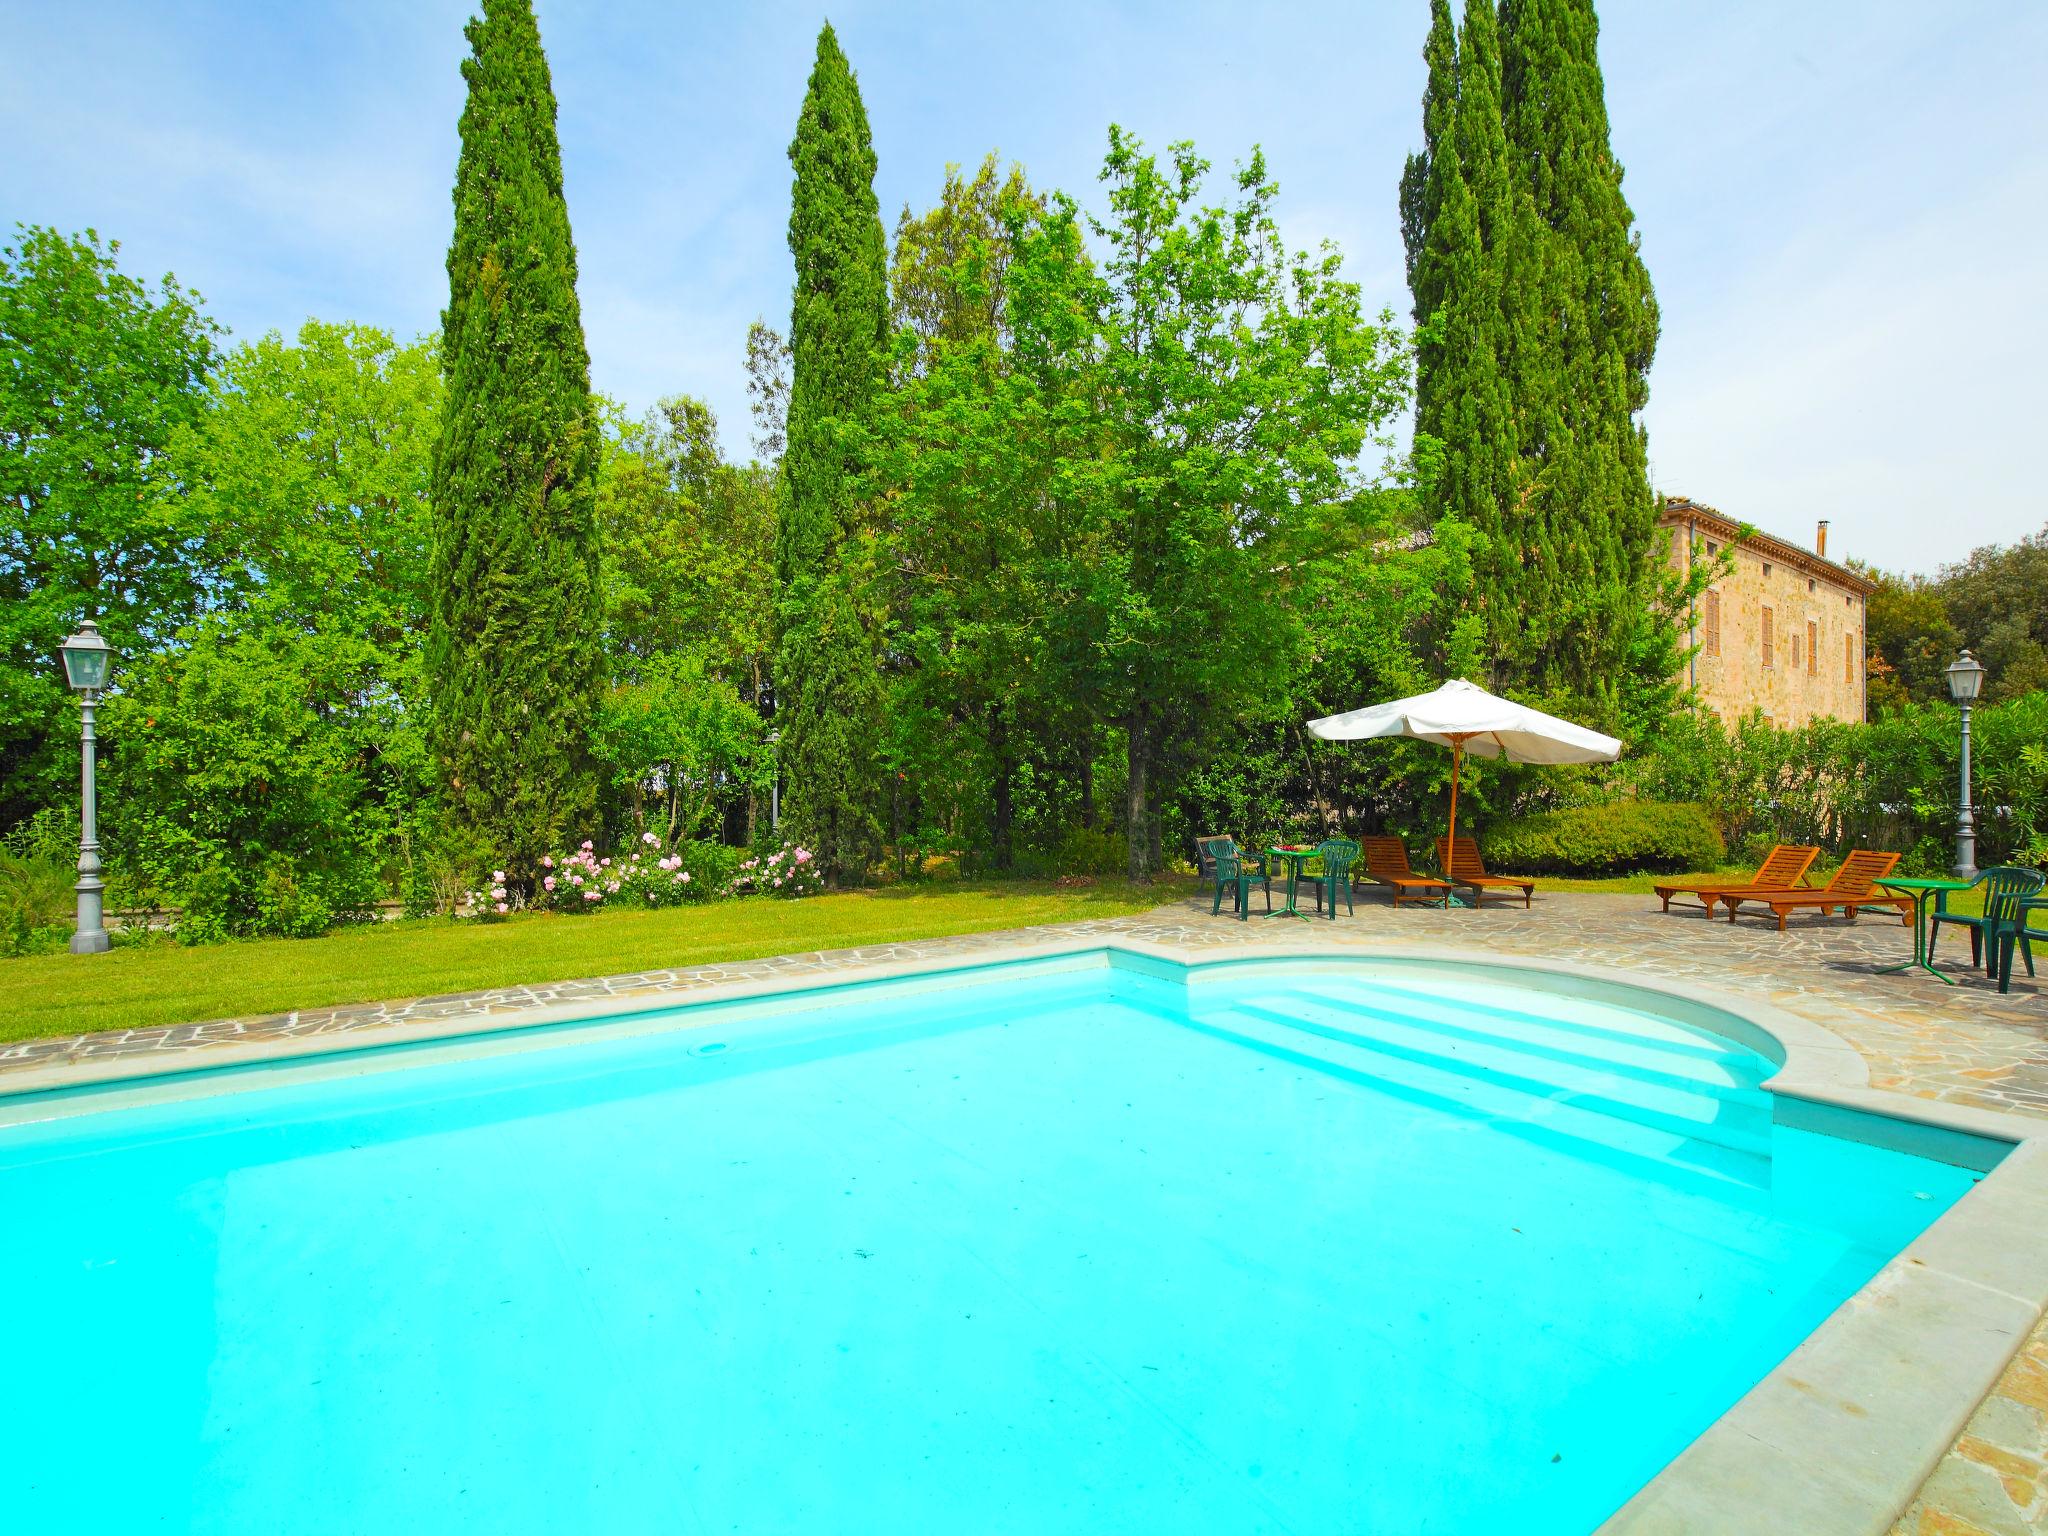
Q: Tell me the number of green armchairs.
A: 4